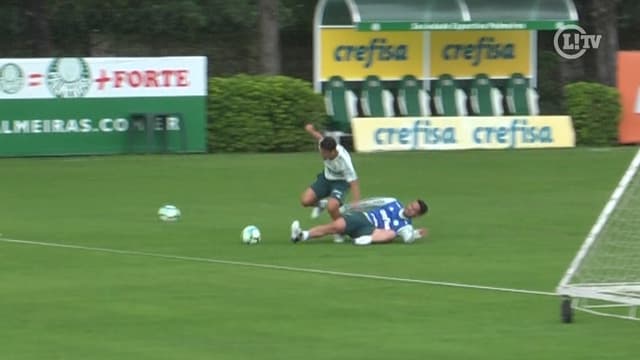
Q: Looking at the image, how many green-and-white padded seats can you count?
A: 6